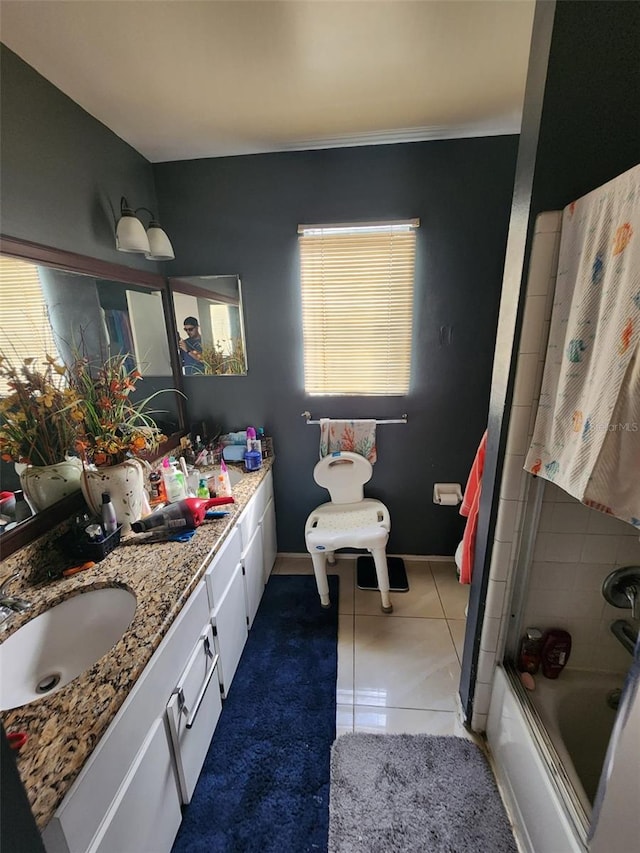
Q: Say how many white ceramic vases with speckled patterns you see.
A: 1